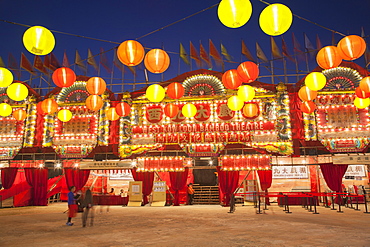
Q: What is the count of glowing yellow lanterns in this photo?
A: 13